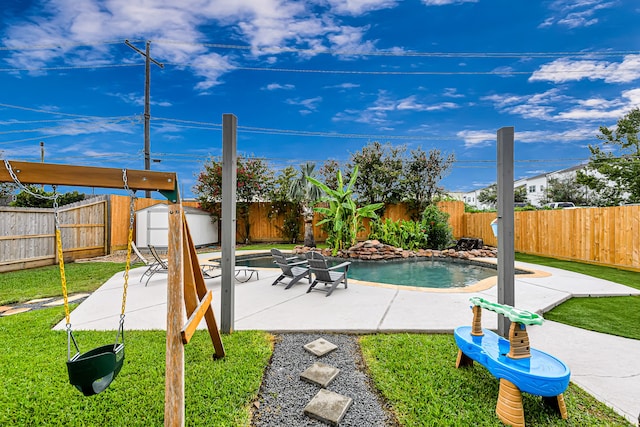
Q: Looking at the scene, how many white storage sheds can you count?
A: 1